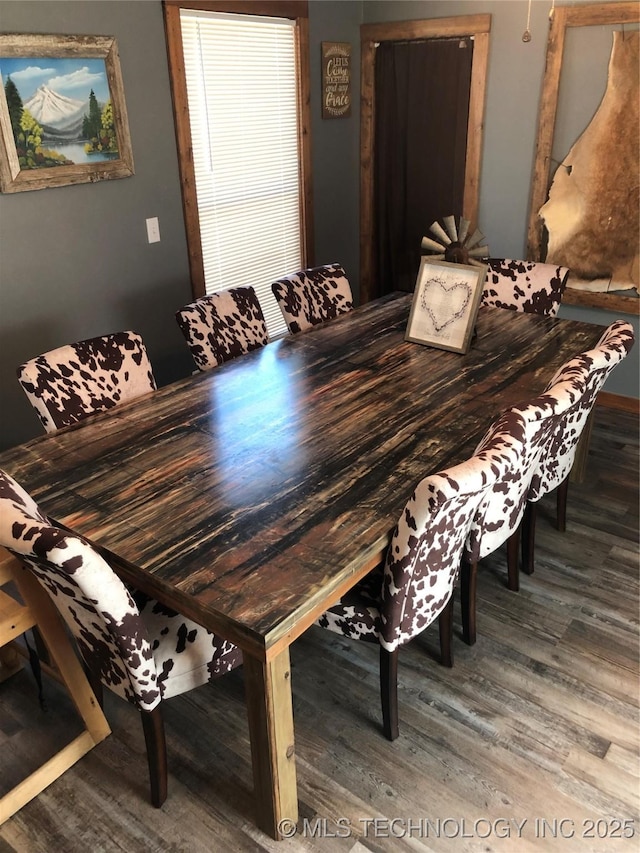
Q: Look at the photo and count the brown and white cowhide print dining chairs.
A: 8